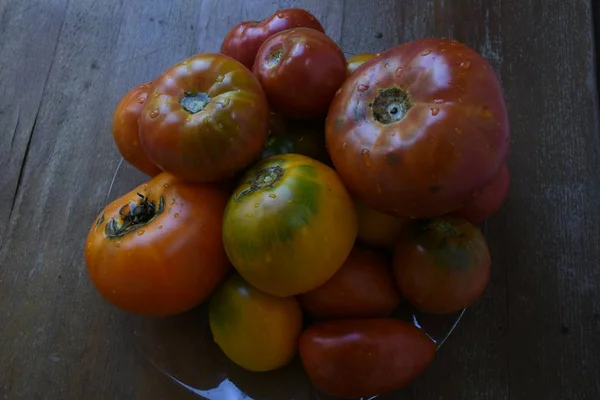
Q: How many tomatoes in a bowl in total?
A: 15